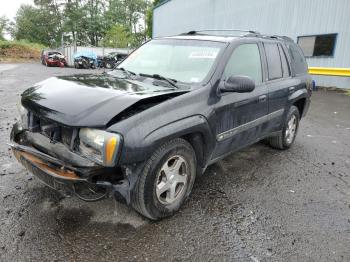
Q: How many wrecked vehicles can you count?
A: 4